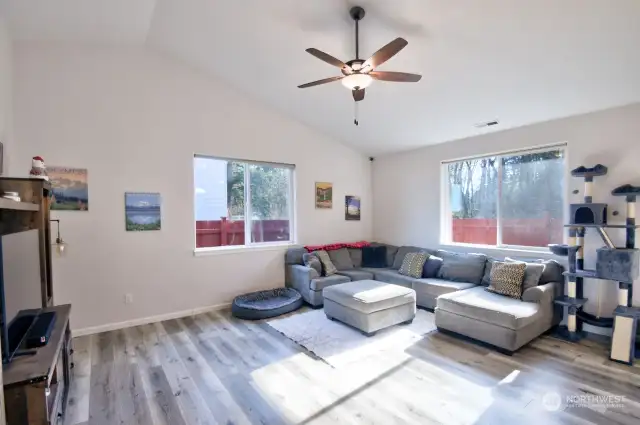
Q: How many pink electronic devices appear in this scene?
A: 0